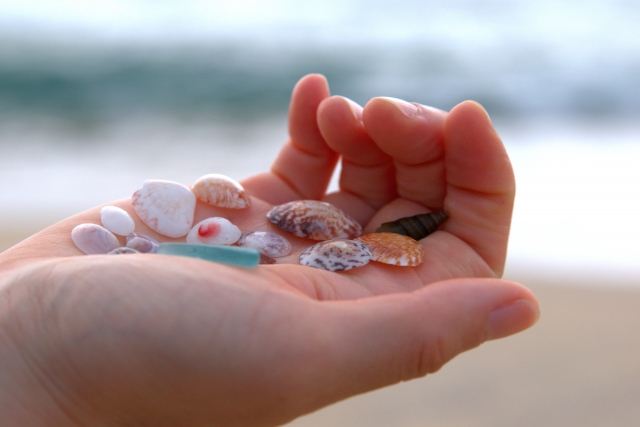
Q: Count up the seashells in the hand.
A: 12